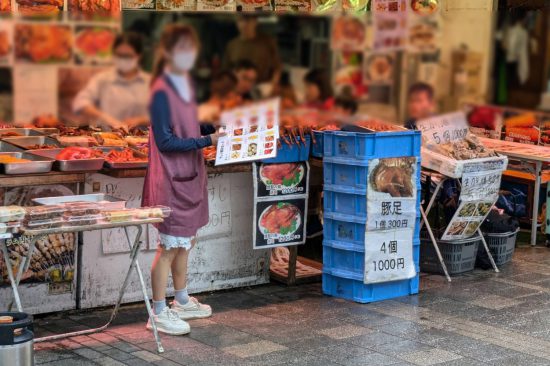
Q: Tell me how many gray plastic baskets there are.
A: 2